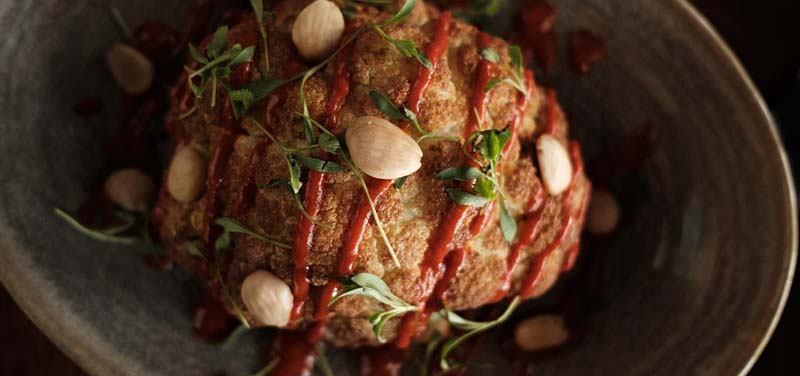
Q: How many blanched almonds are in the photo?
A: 9